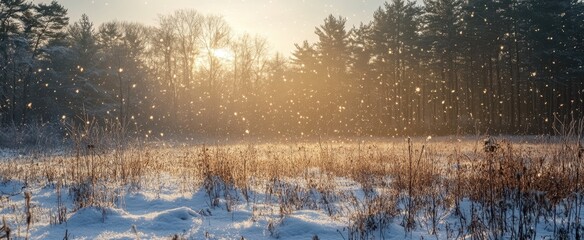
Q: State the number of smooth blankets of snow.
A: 1